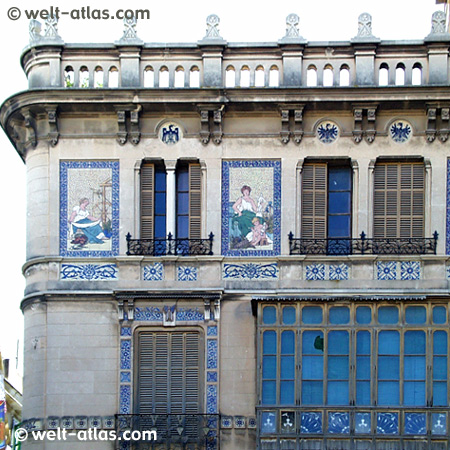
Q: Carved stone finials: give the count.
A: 7